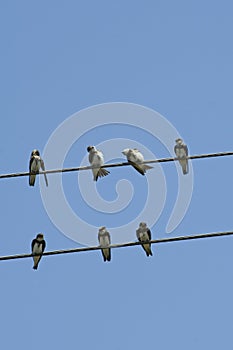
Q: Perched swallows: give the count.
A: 7